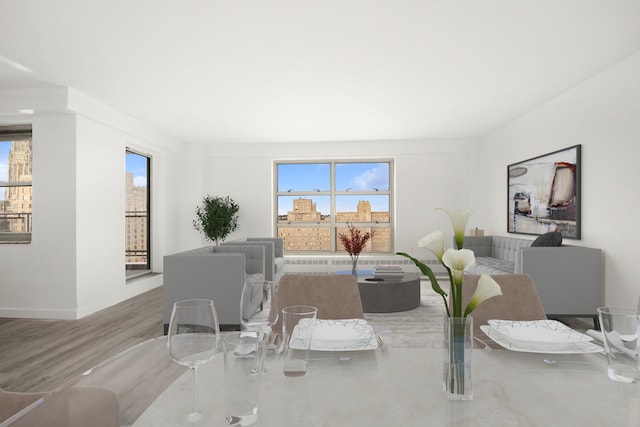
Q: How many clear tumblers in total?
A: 3